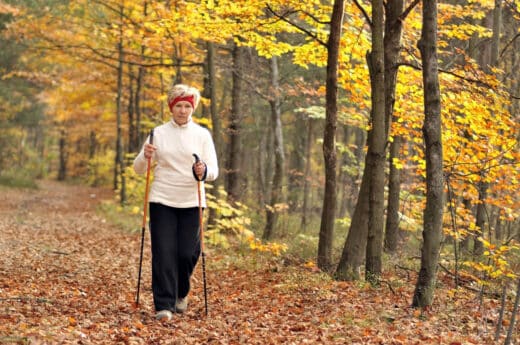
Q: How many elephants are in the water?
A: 0